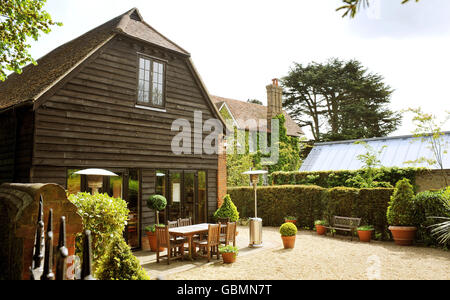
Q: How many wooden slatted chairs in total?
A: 6